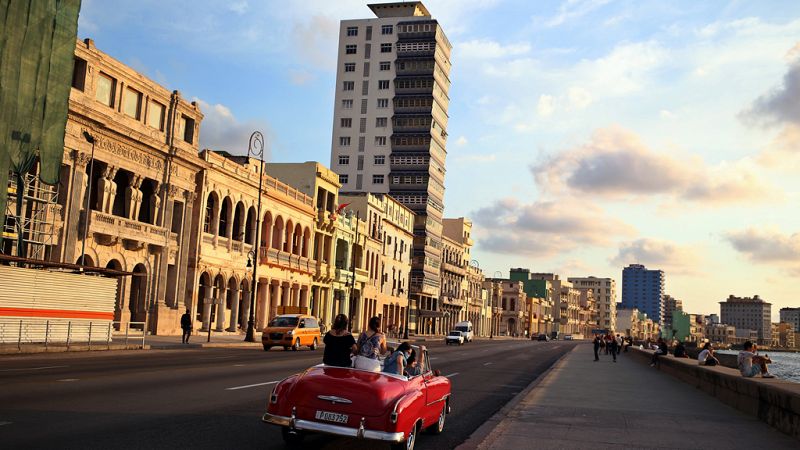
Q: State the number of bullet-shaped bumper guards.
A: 2